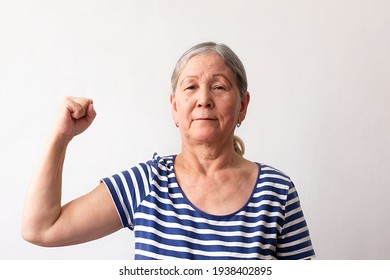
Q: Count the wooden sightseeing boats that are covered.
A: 0